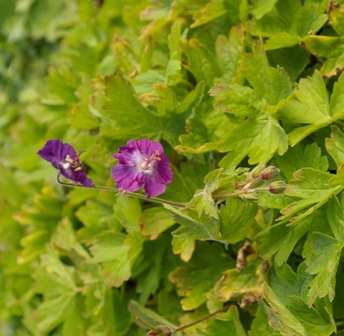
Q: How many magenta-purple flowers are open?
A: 2